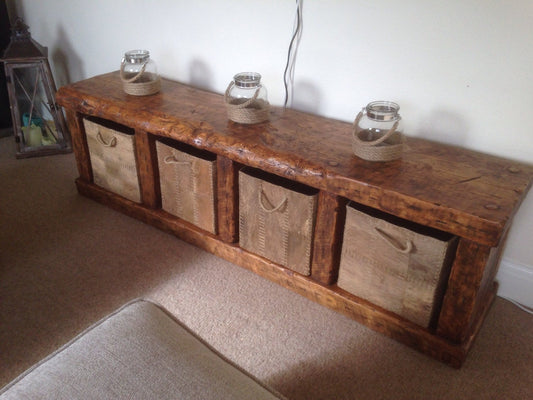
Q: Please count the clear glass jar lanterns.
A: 3